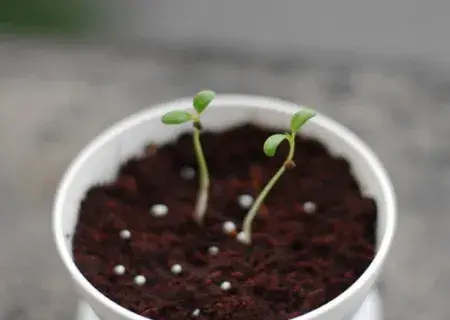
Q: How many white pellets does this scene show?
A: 13